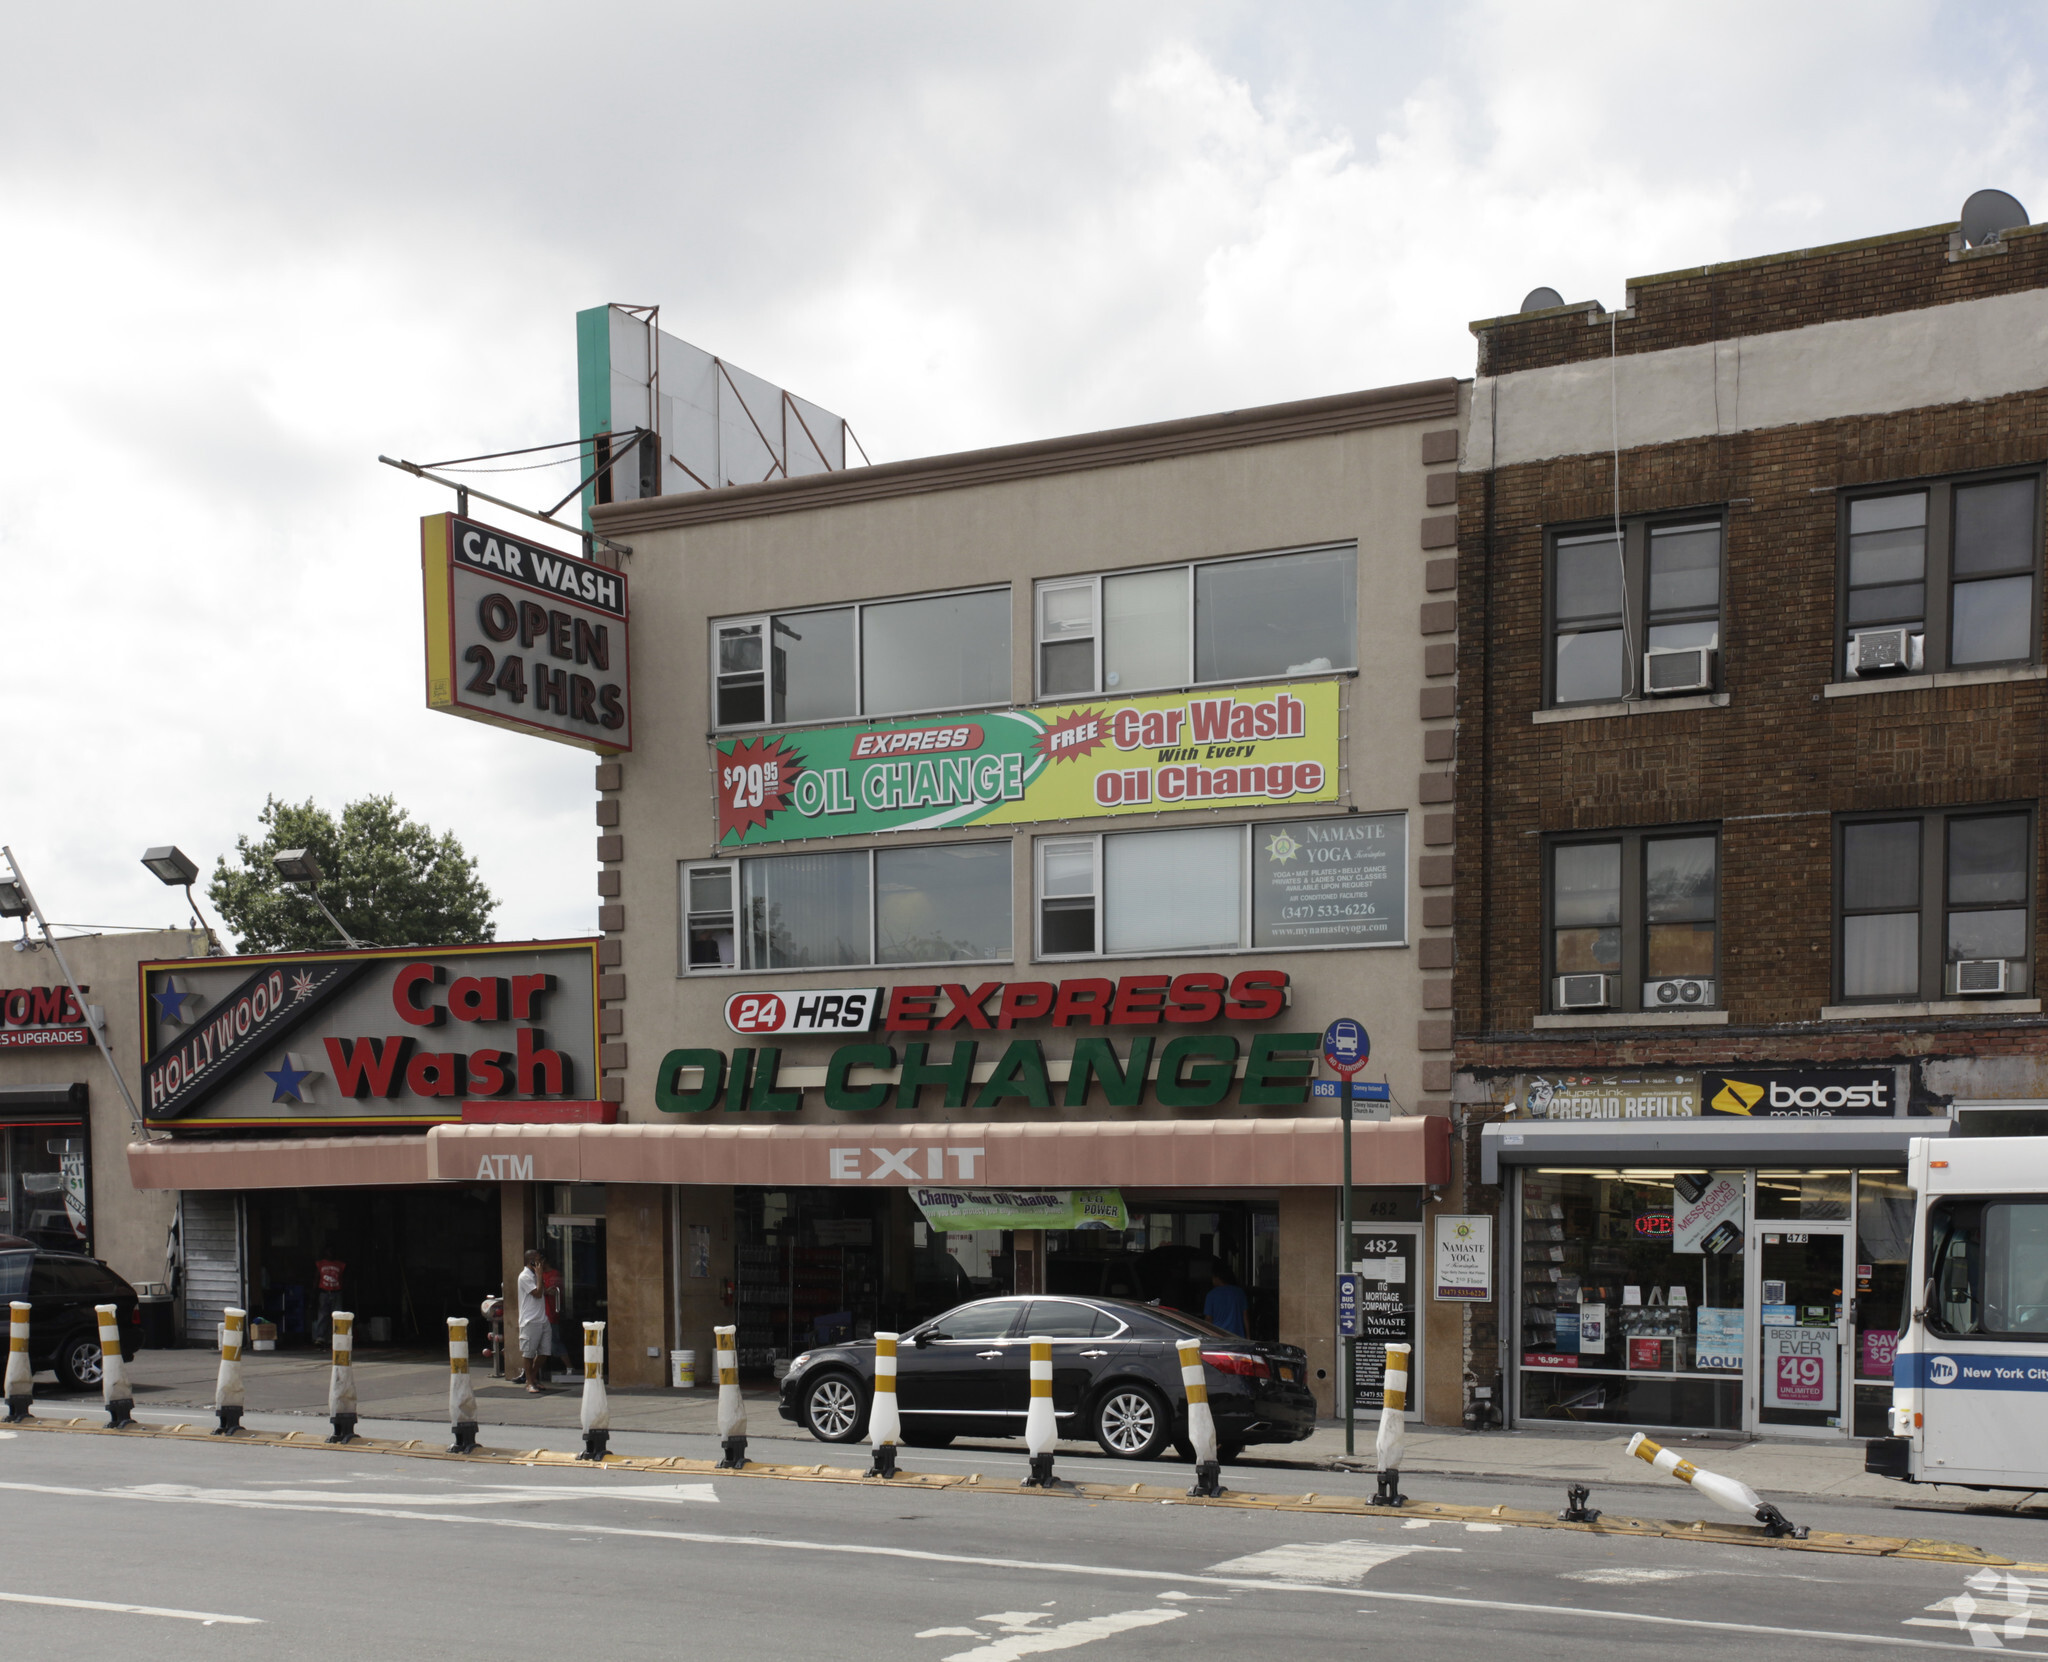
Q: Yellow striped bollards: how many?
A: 12